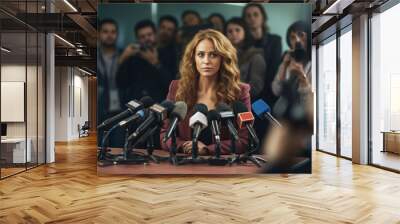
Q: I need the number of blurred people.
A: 8